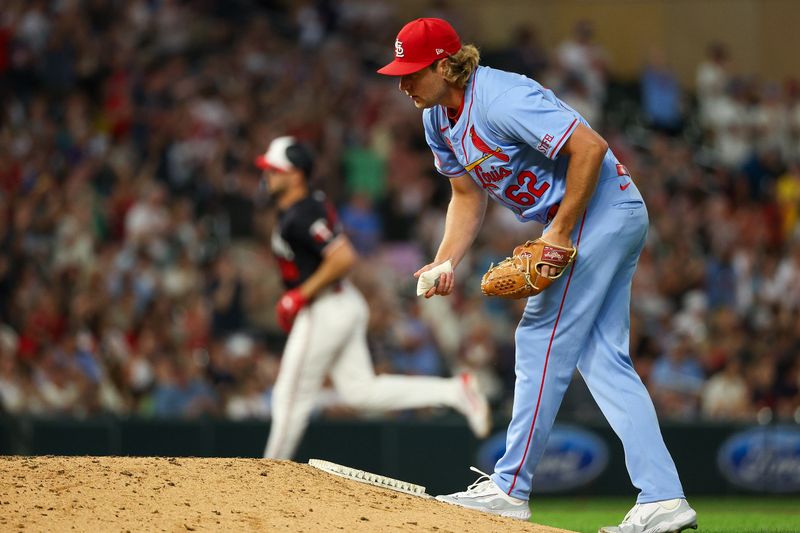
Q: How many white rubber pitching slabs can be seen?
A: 1